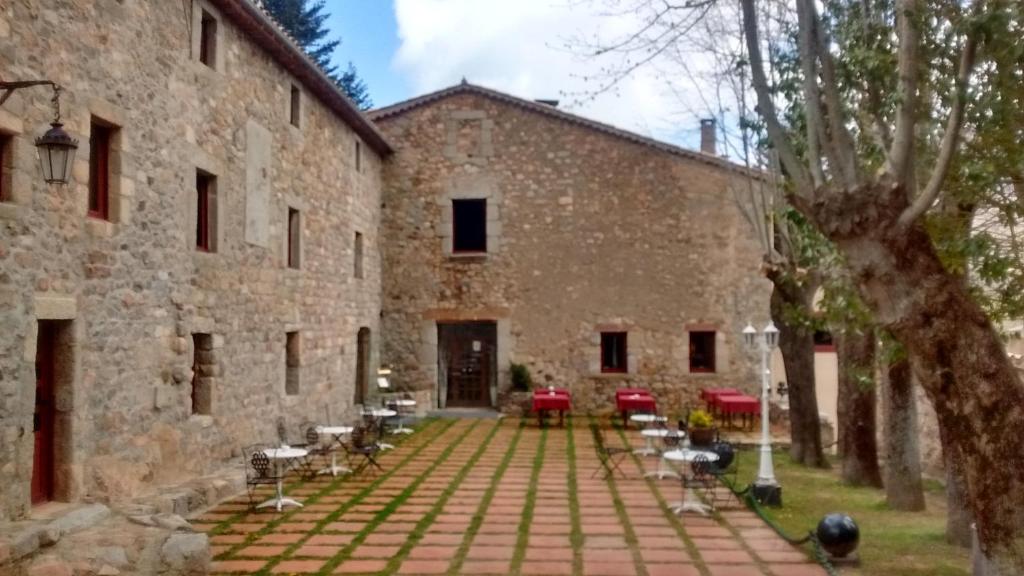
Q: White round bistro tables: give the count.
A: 7